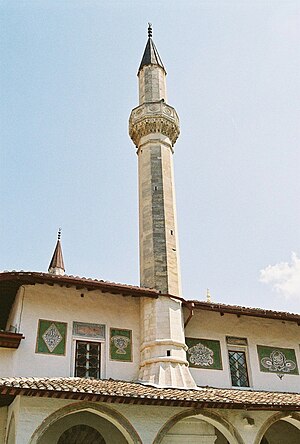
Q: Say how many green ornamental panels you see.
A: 4